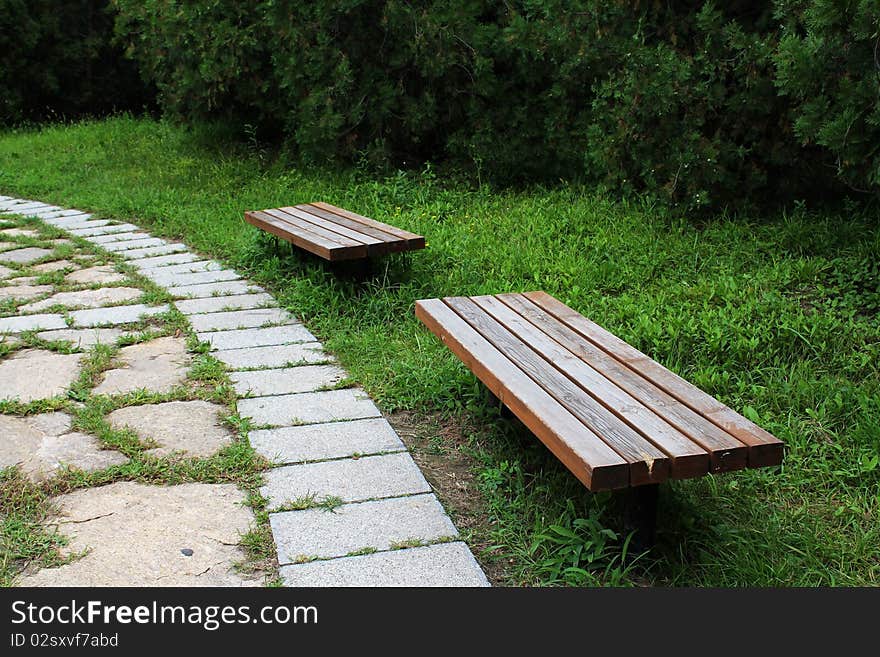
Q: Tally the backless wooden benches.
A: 2